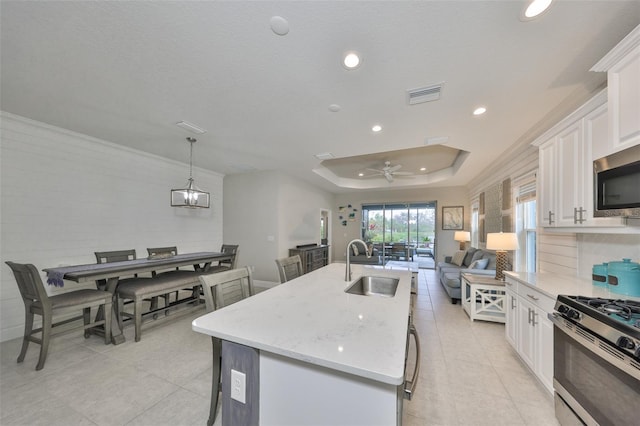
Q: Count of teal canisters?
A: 2